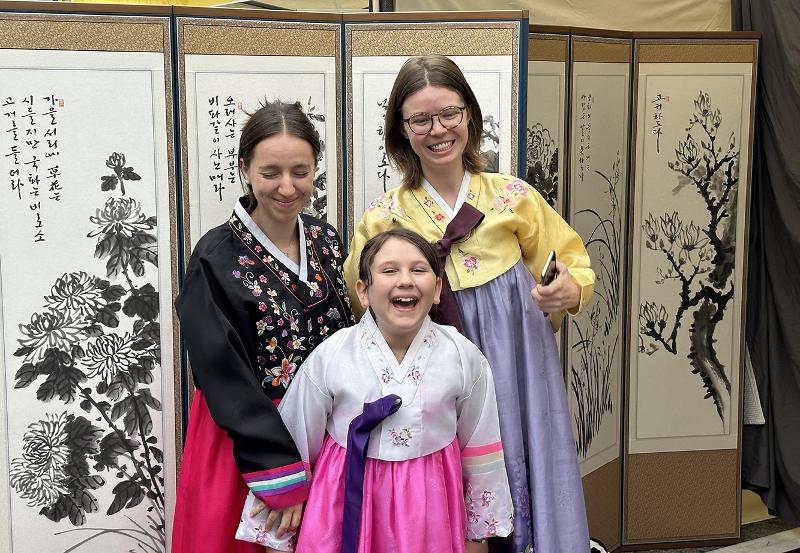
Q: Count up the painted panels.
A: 6